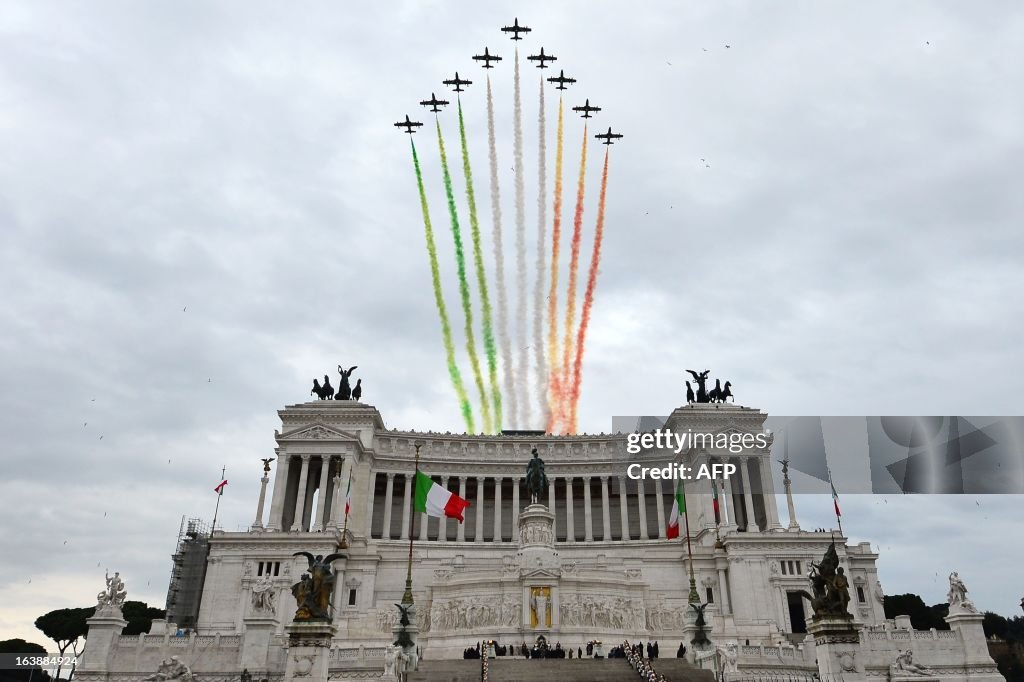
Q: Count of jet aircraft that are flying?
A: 9